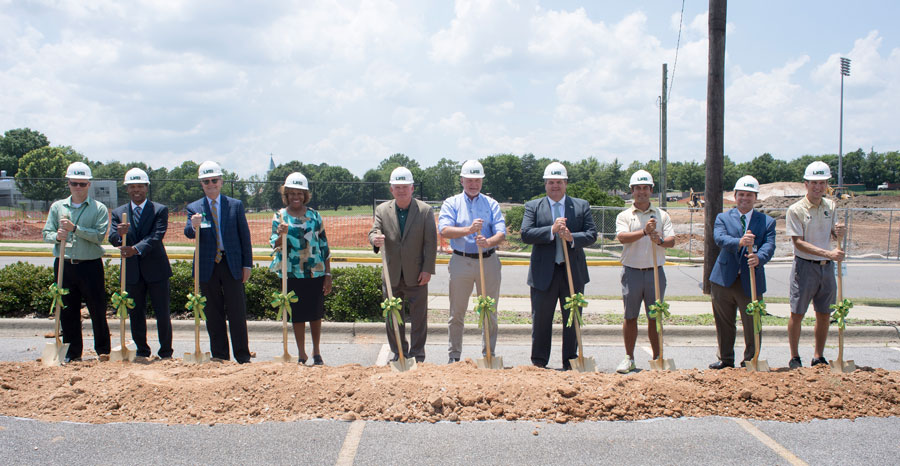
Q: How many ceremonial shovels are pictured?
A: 10